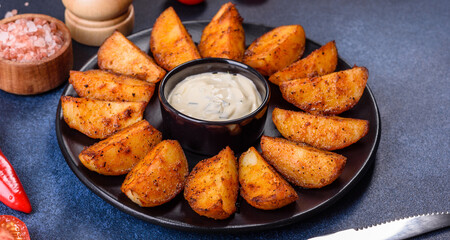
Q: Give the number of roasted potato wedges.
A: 14